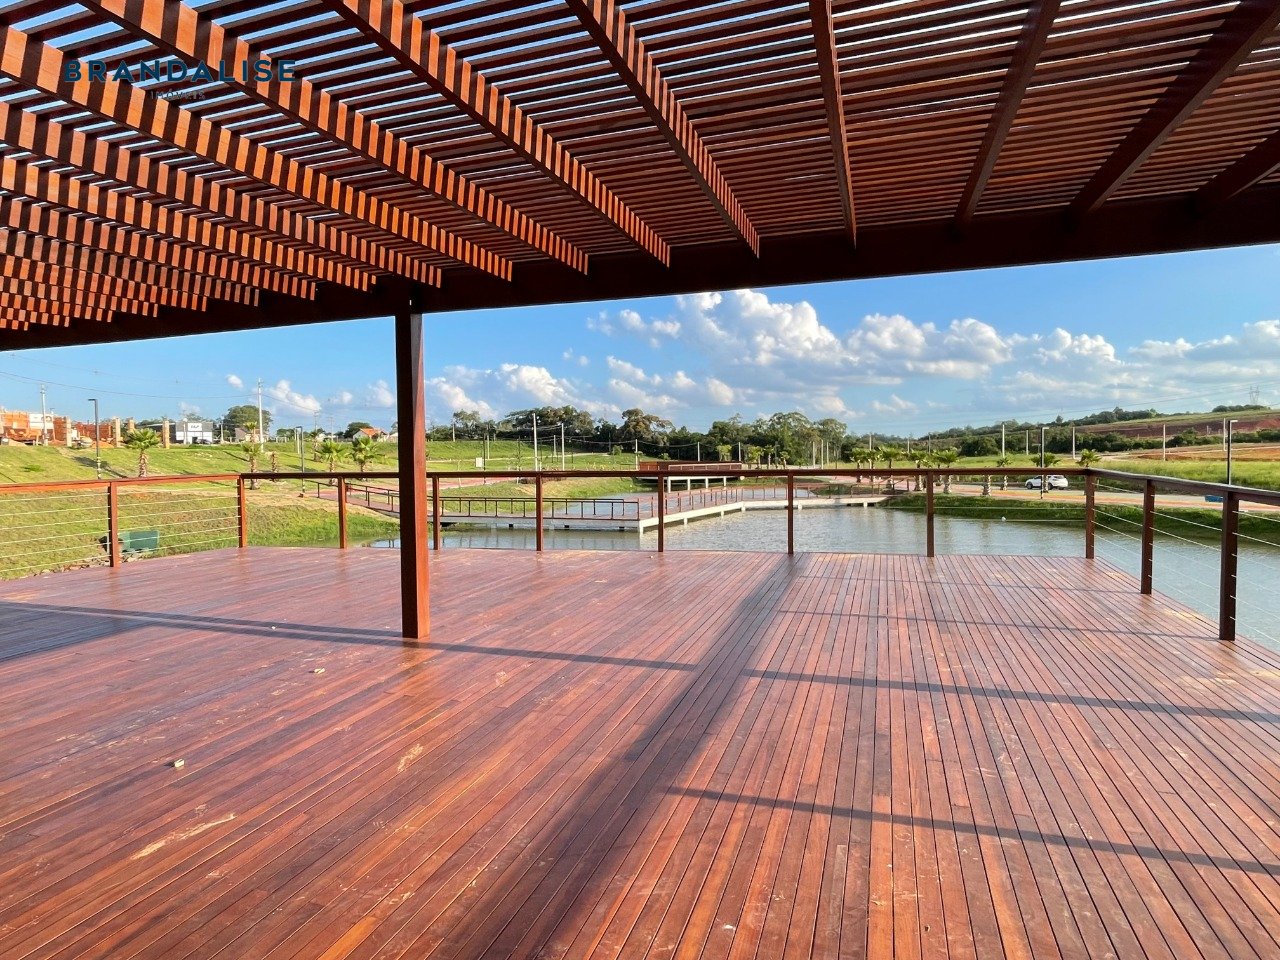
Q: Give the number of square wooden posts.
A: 12